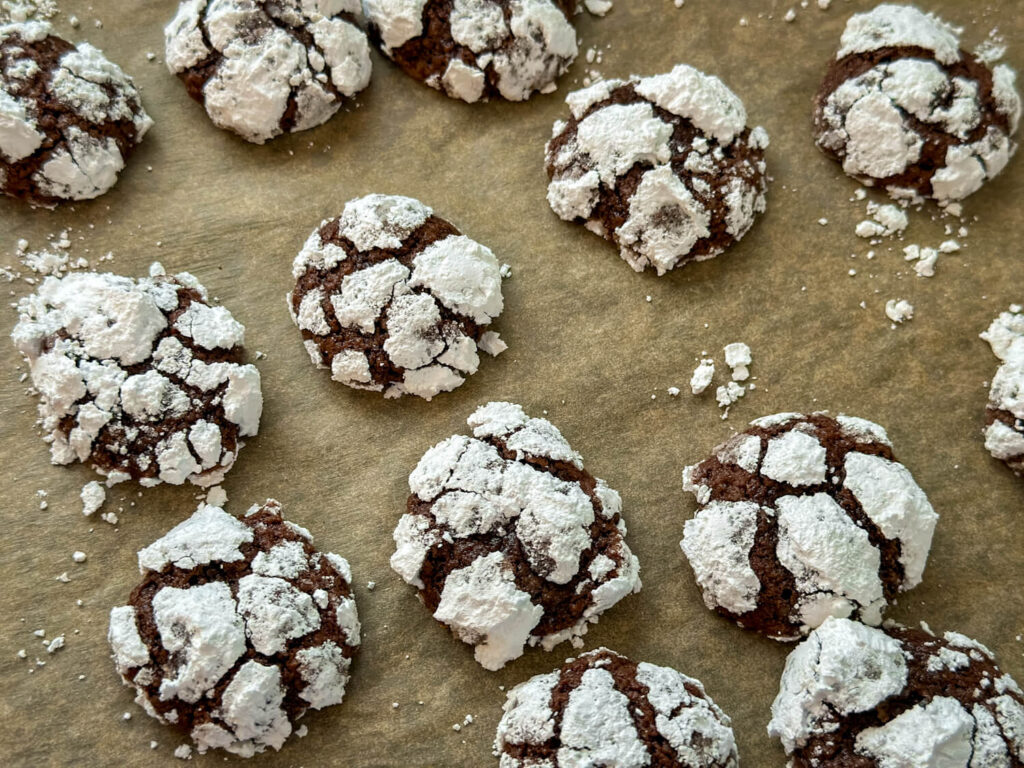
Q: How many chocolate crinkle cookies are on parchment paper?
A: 13